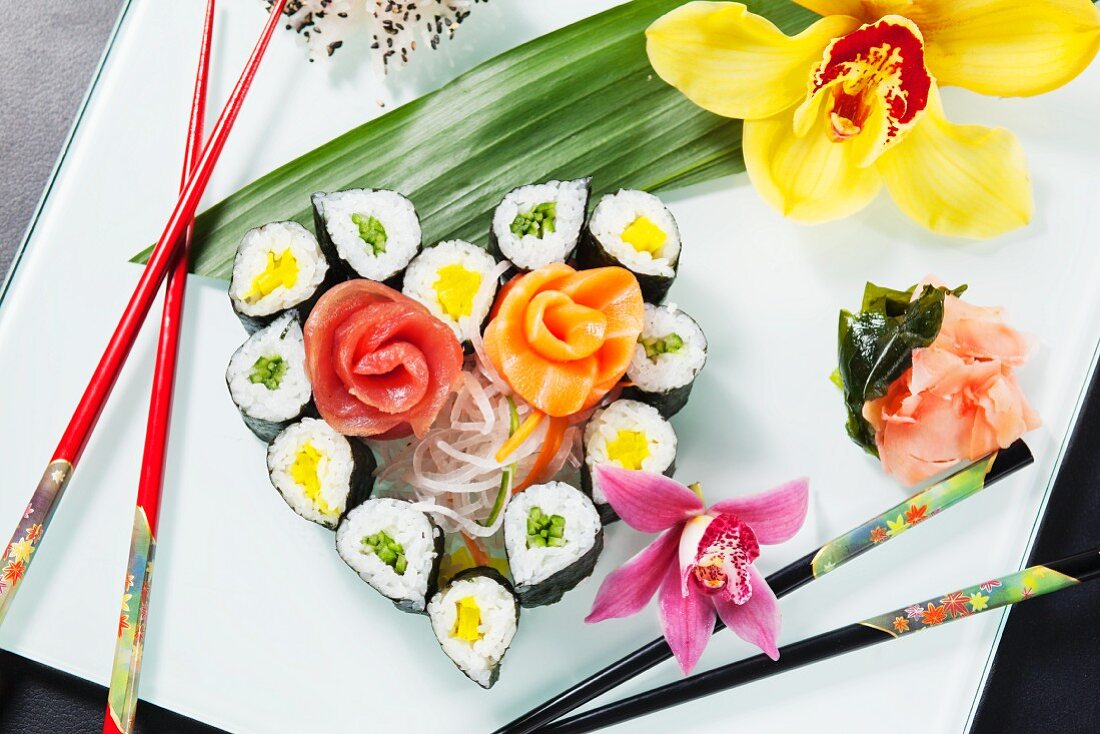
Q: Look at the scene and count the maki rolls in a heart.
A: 12